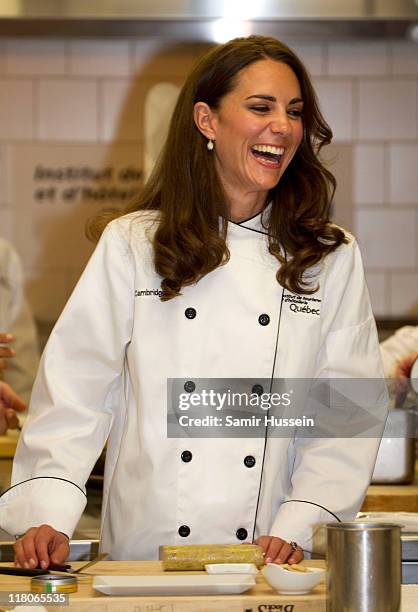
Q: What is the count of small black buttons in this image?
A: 8